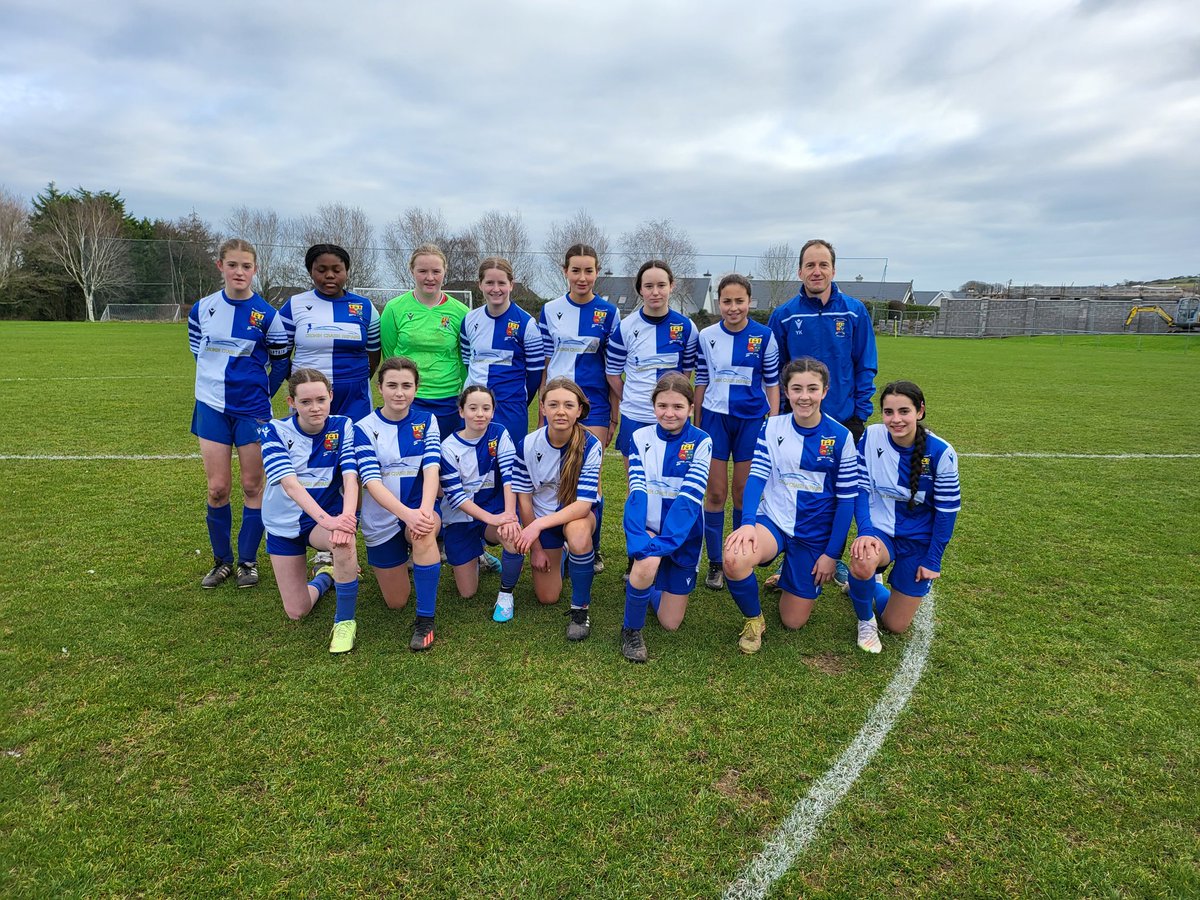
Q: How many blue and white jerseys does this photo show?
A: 13